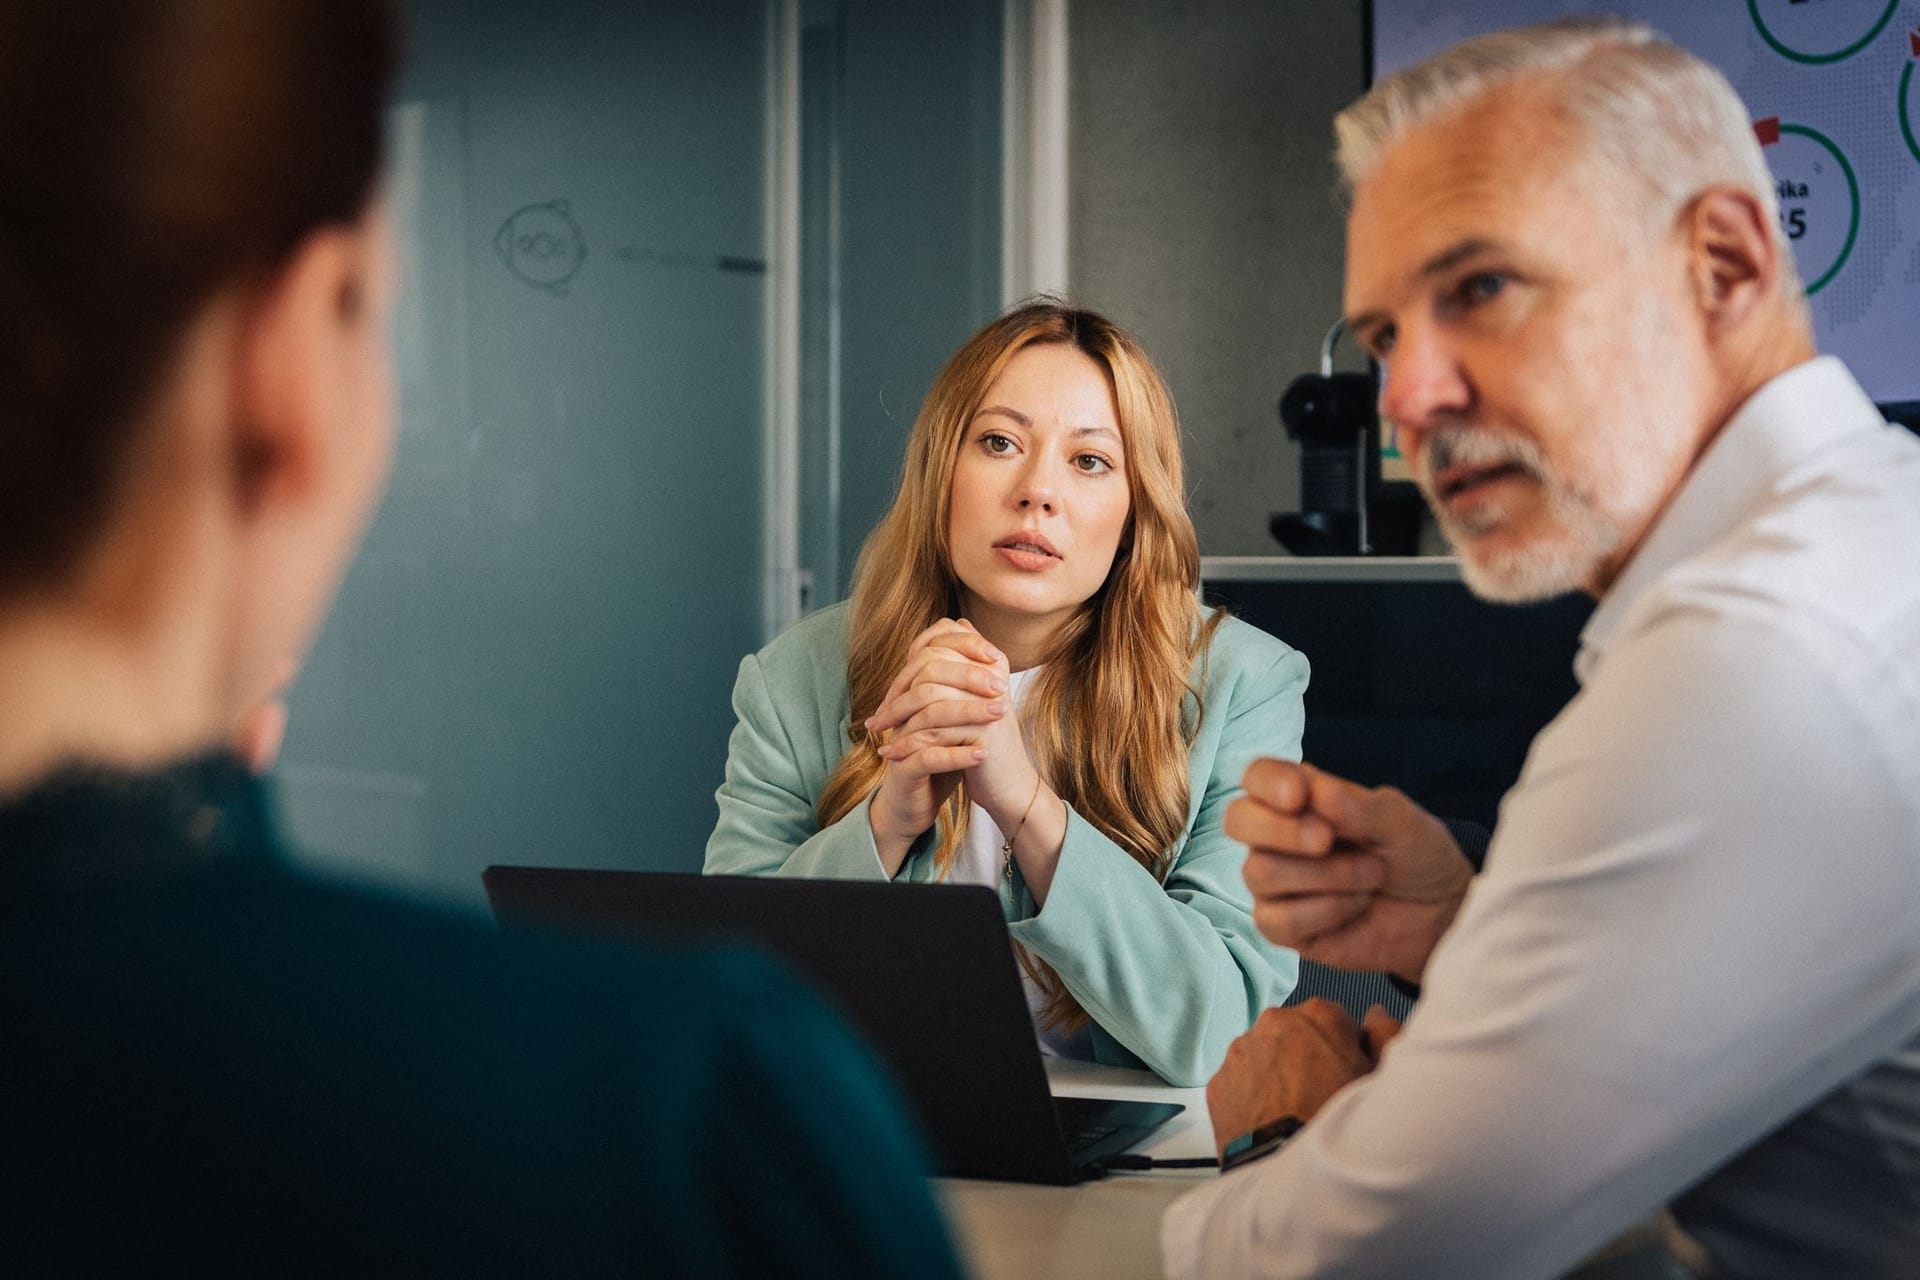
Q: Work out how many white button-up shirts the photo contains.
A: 1